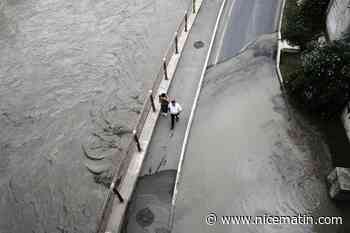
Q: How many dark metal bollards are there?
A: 7